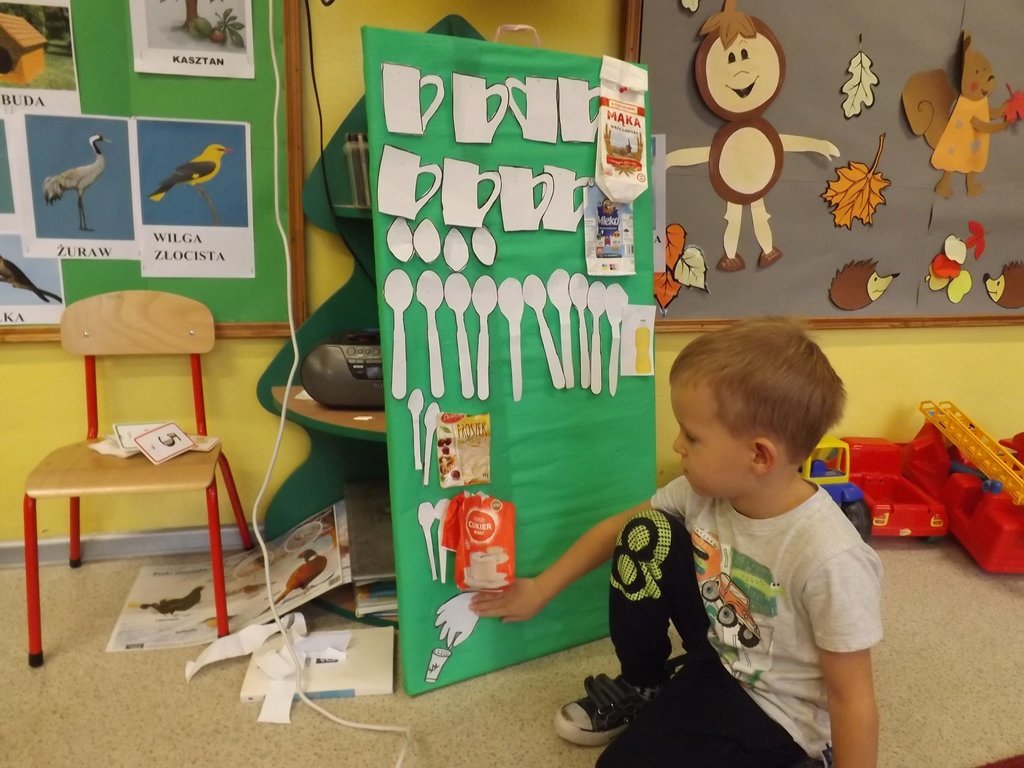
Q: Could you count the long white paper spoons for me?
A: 10